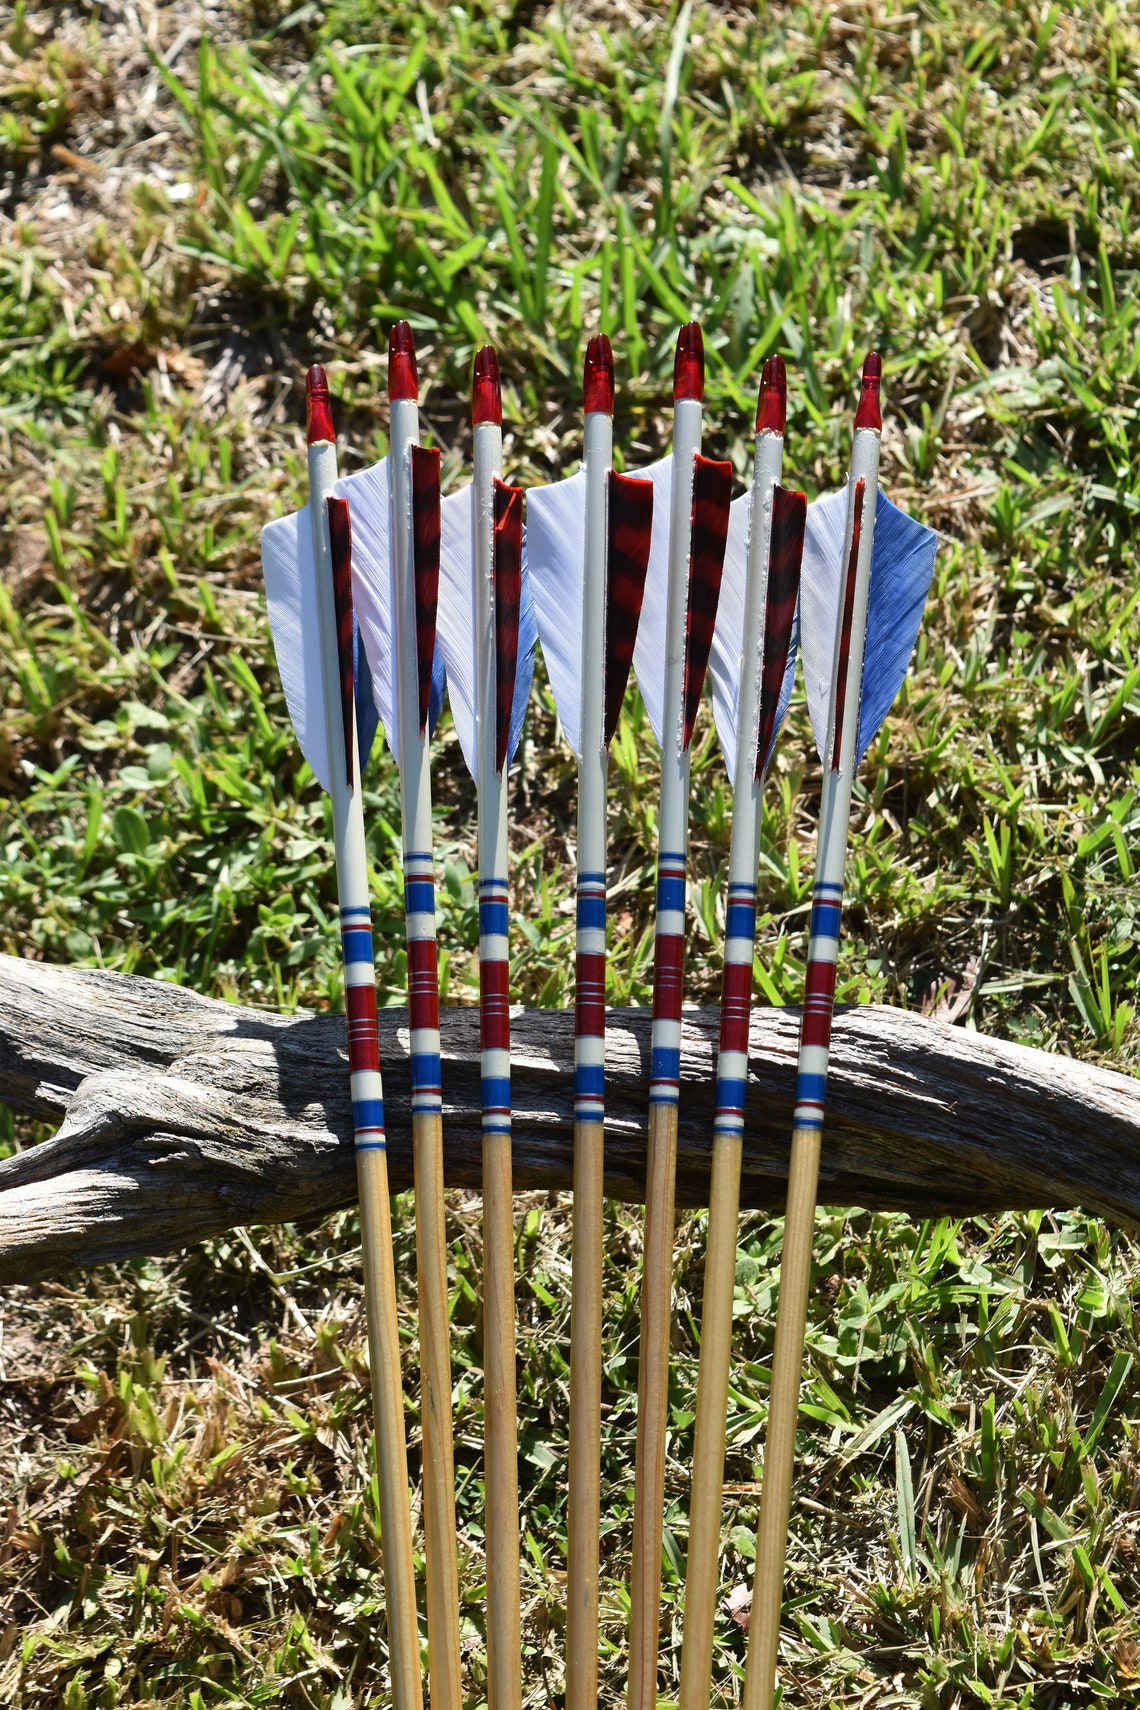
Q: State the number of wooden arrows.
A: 7